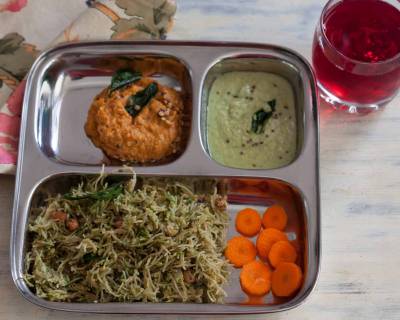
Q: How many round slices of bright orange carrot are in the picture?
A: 7